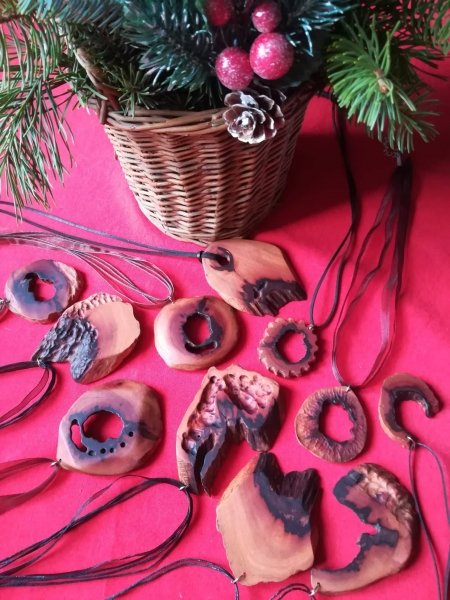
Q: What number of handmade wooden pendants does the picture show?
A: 11